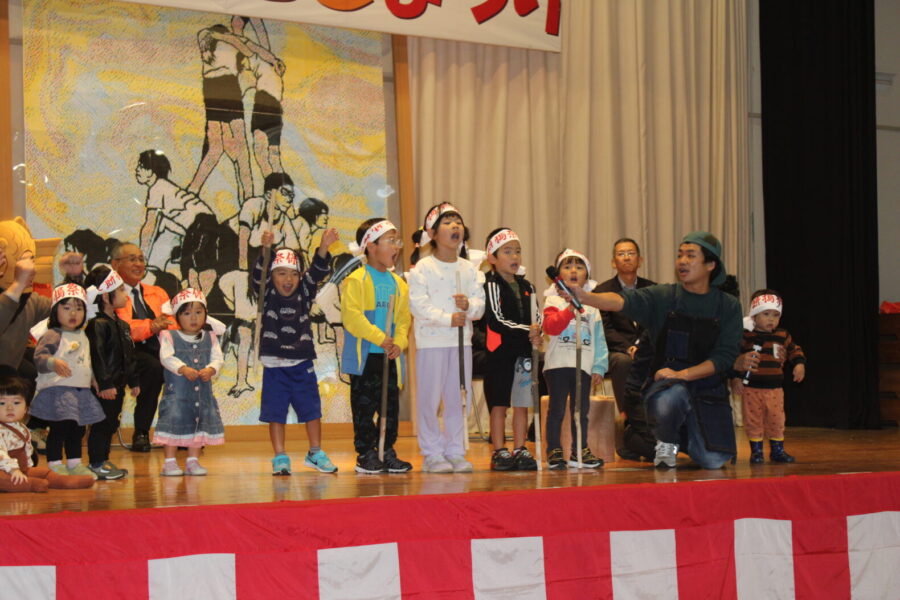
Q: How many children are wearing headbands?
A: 9